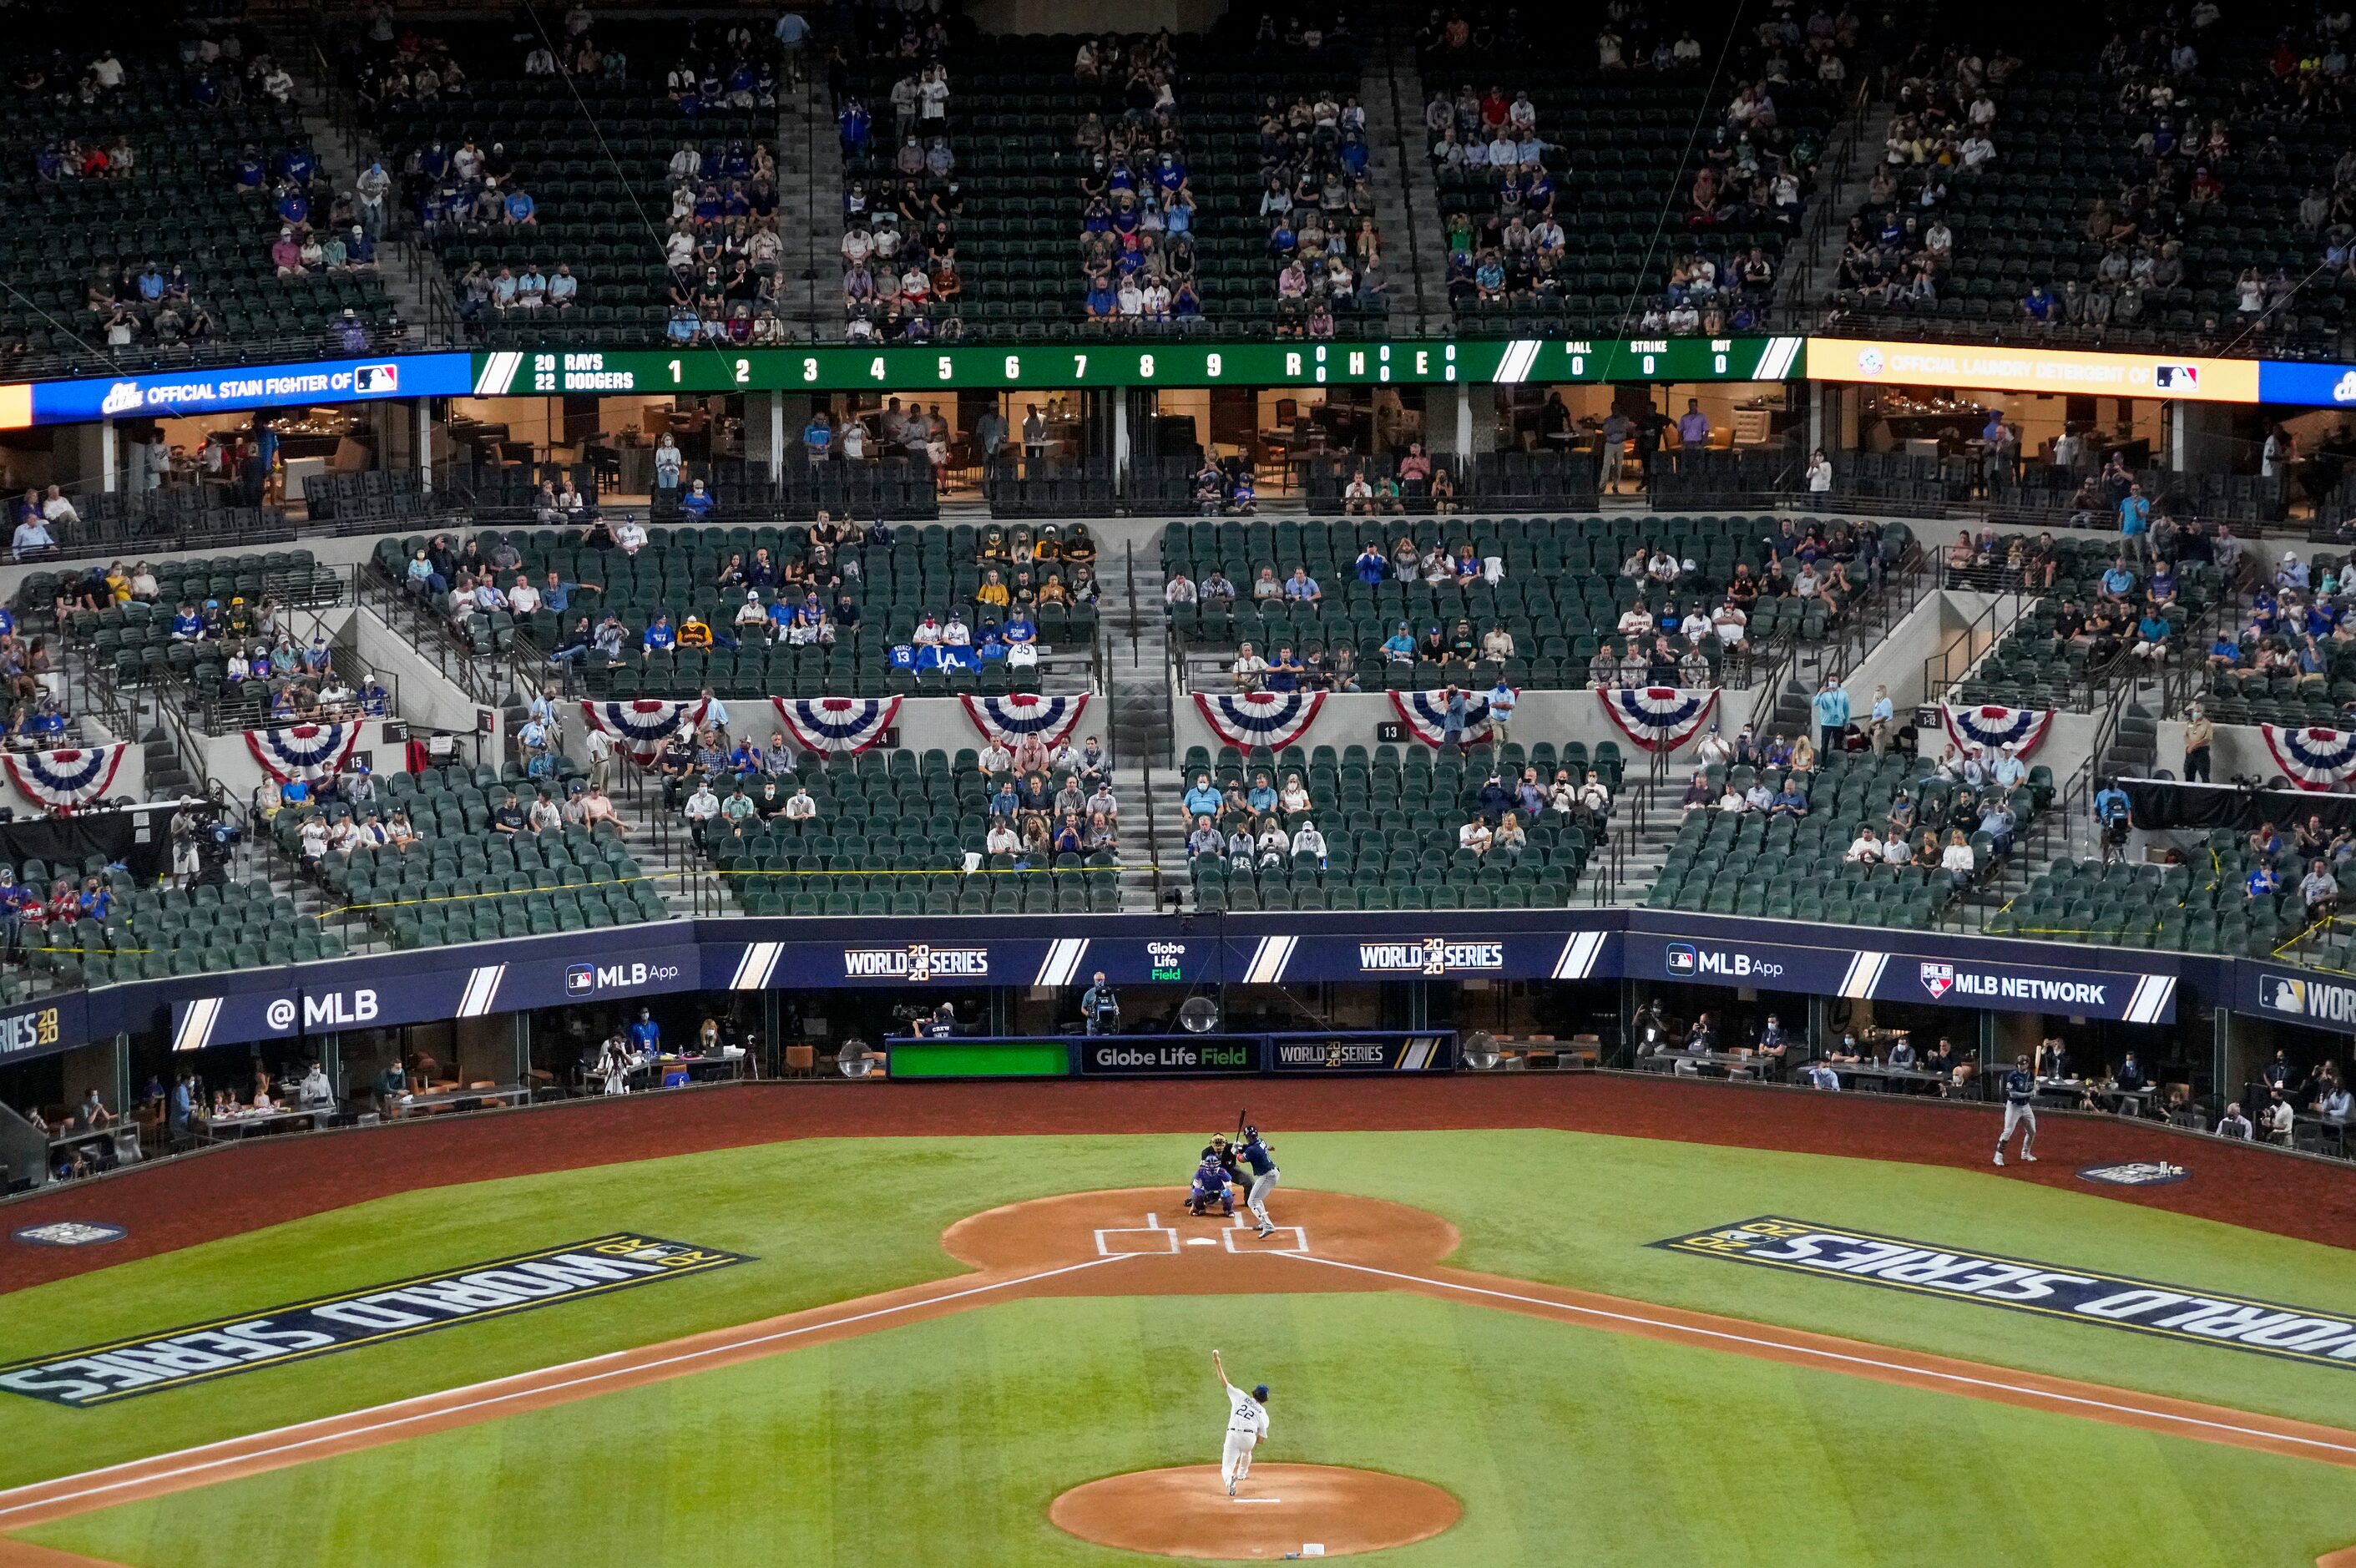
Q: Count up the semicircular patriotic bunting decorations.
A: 10